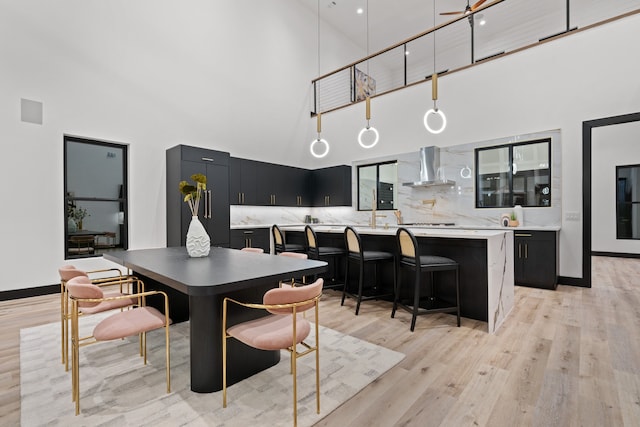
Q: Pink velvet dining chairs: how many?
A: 5